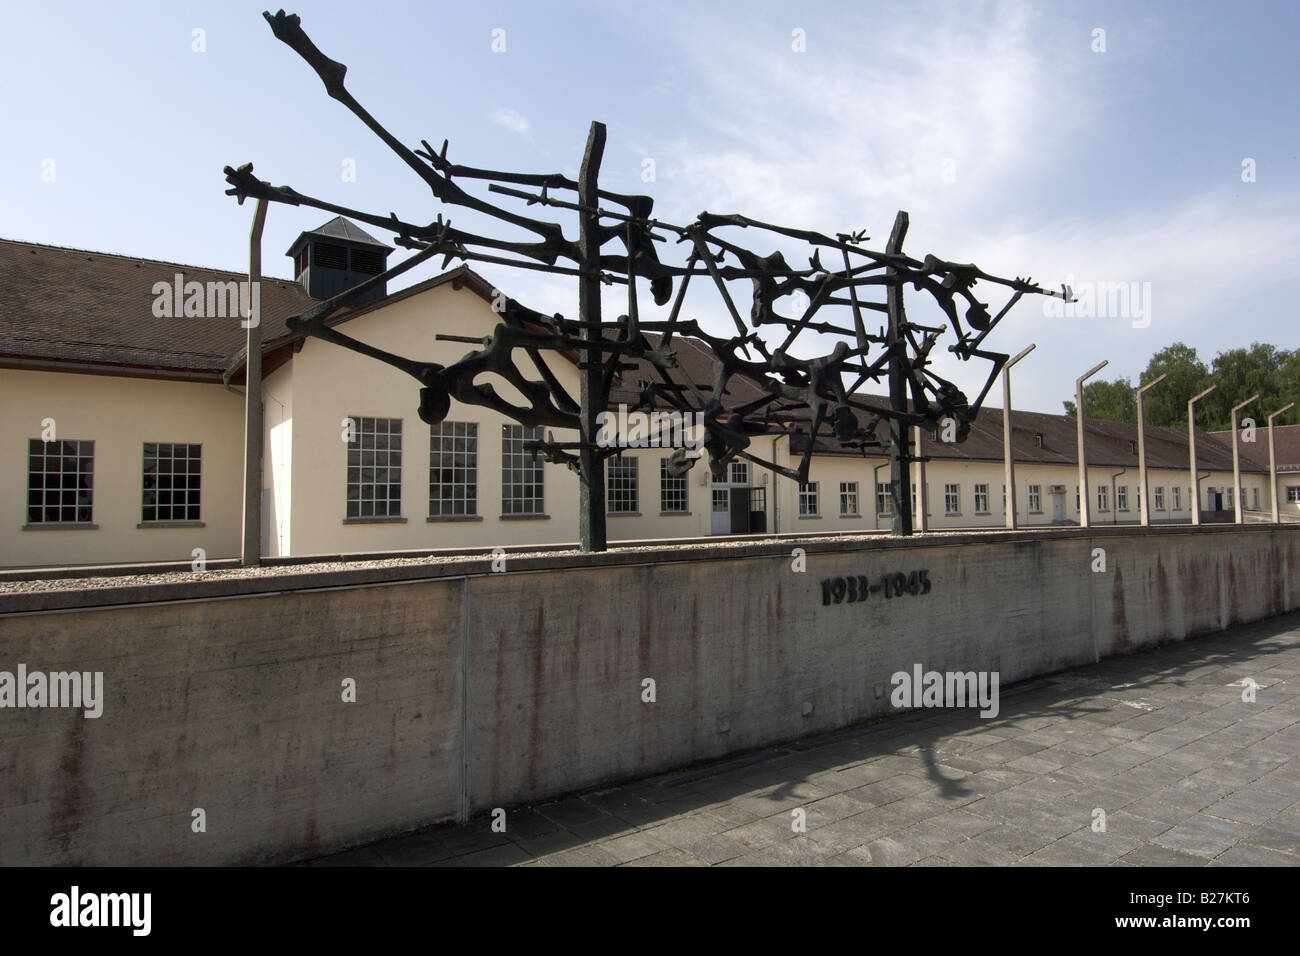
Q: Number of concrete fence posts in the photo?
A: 8